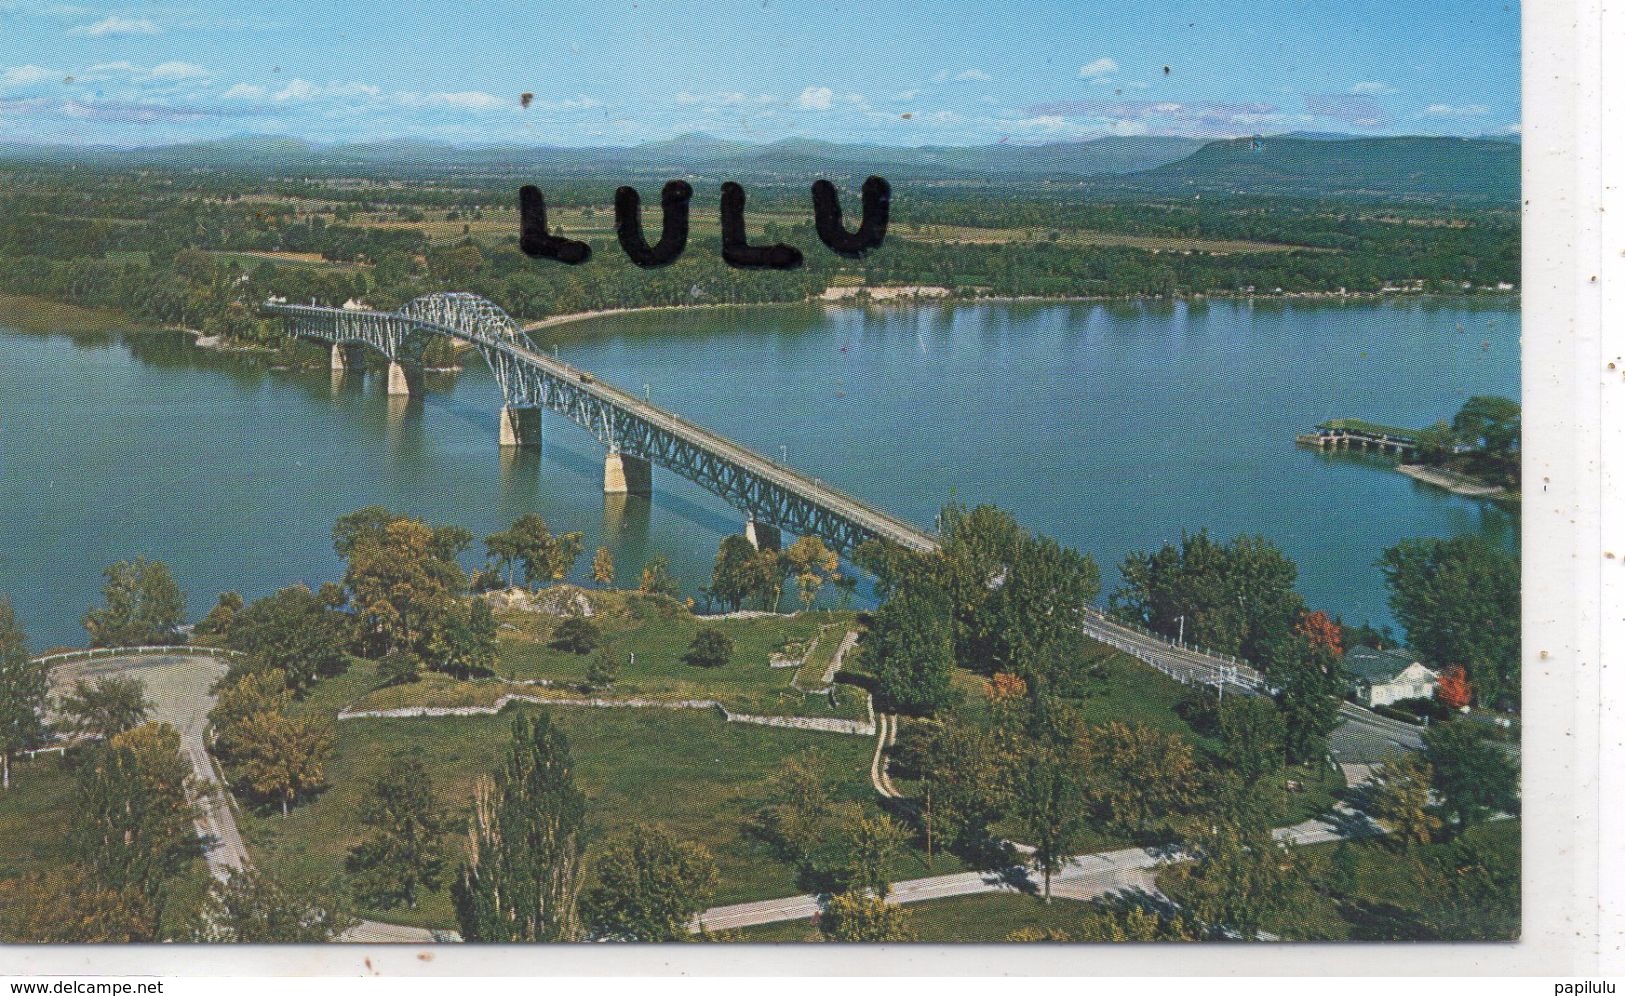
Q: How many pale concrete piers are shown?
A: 5